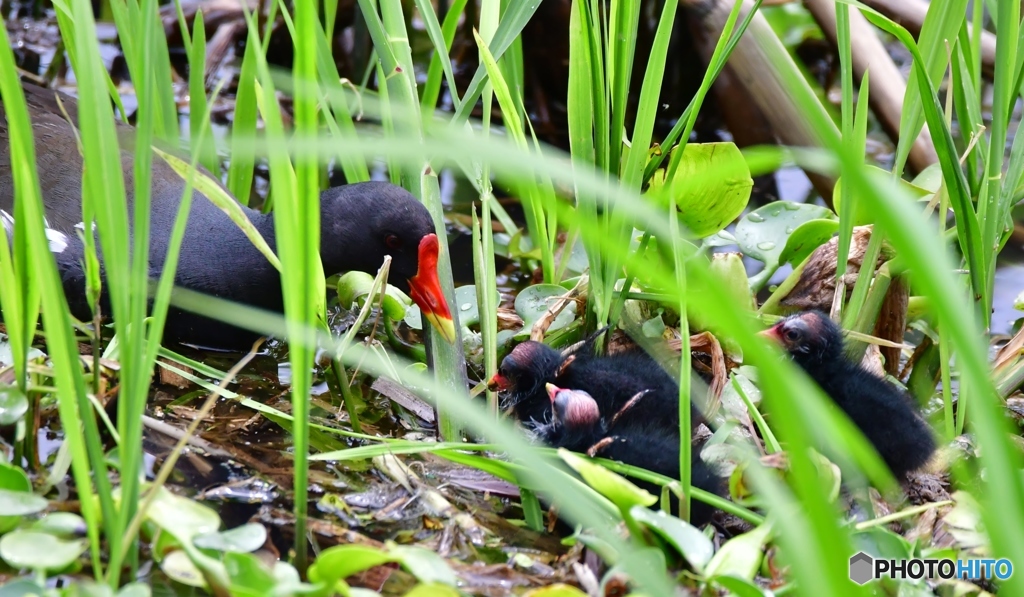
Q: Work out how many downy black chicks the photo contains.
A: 3